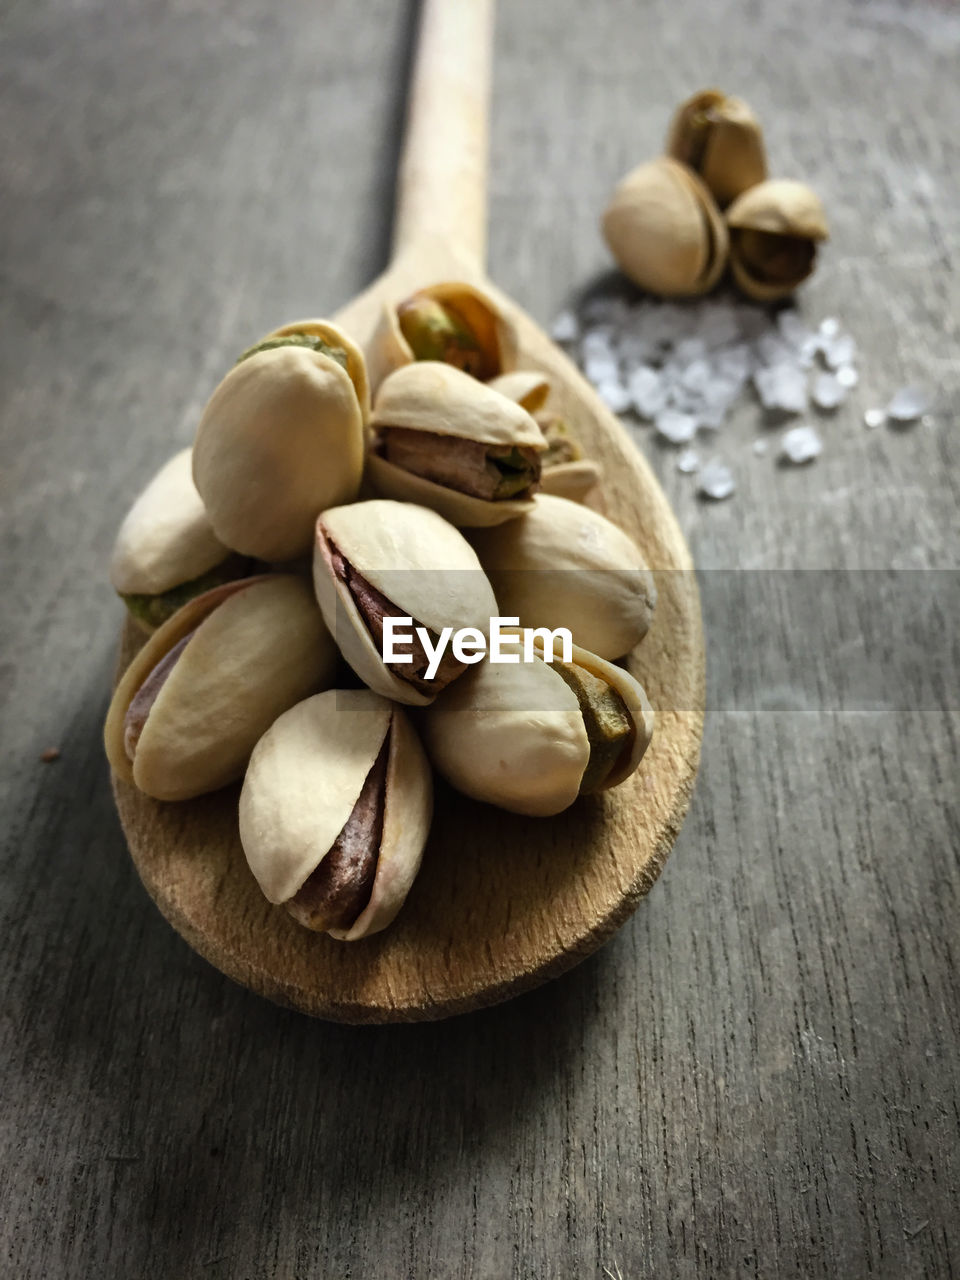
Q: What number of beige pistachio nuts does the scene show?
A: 13